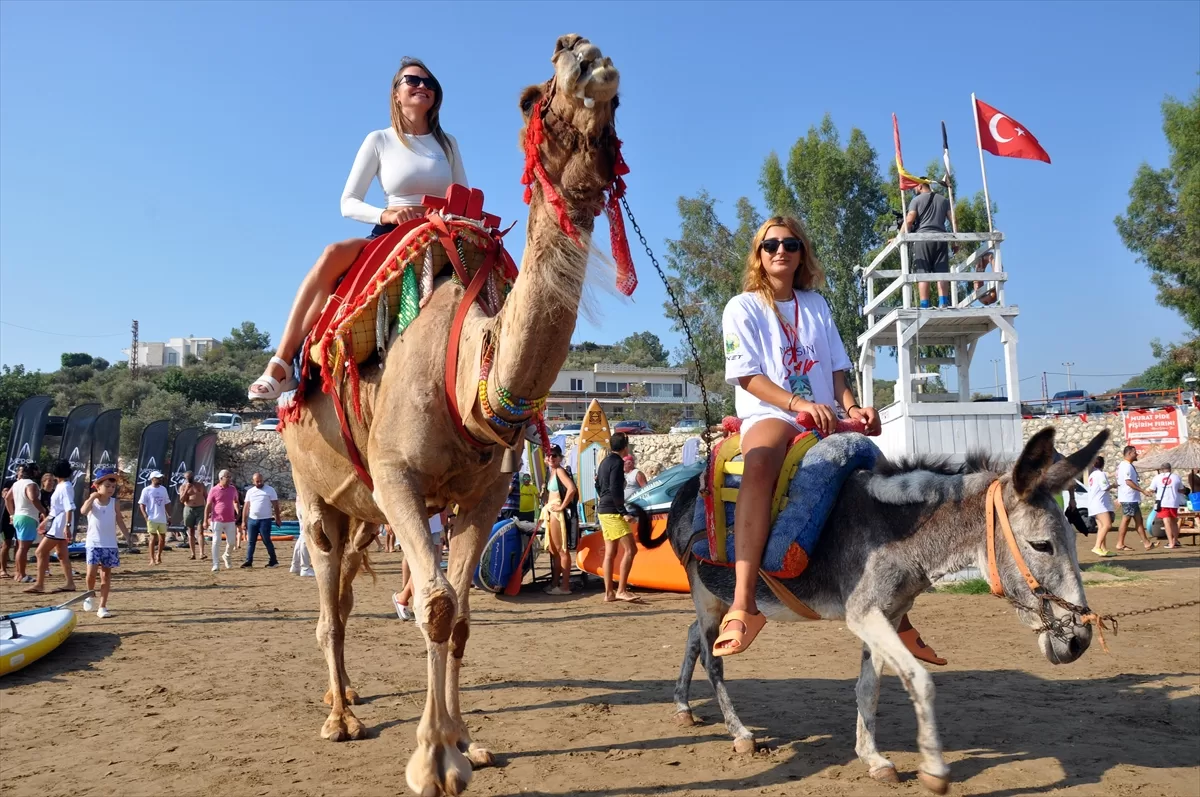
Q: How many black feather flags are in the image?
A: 6